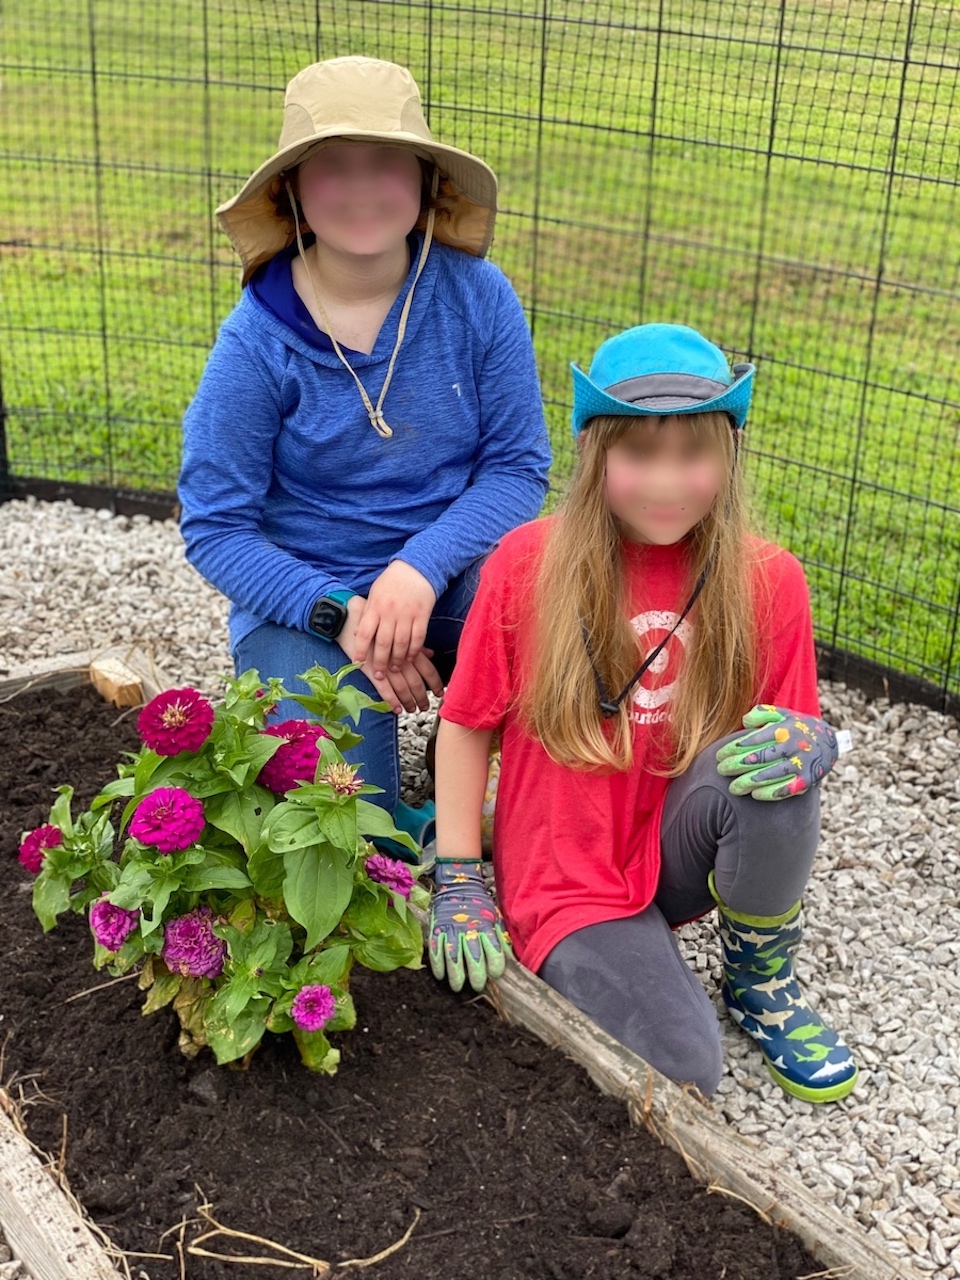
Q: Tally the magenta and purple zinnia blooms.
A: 8